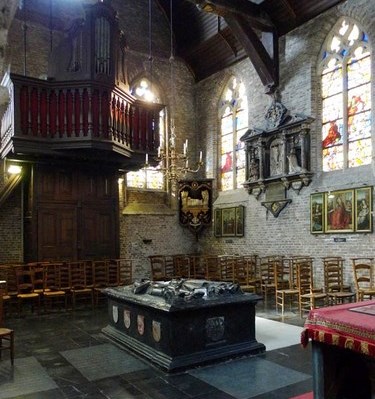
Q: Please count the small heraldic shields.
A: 4